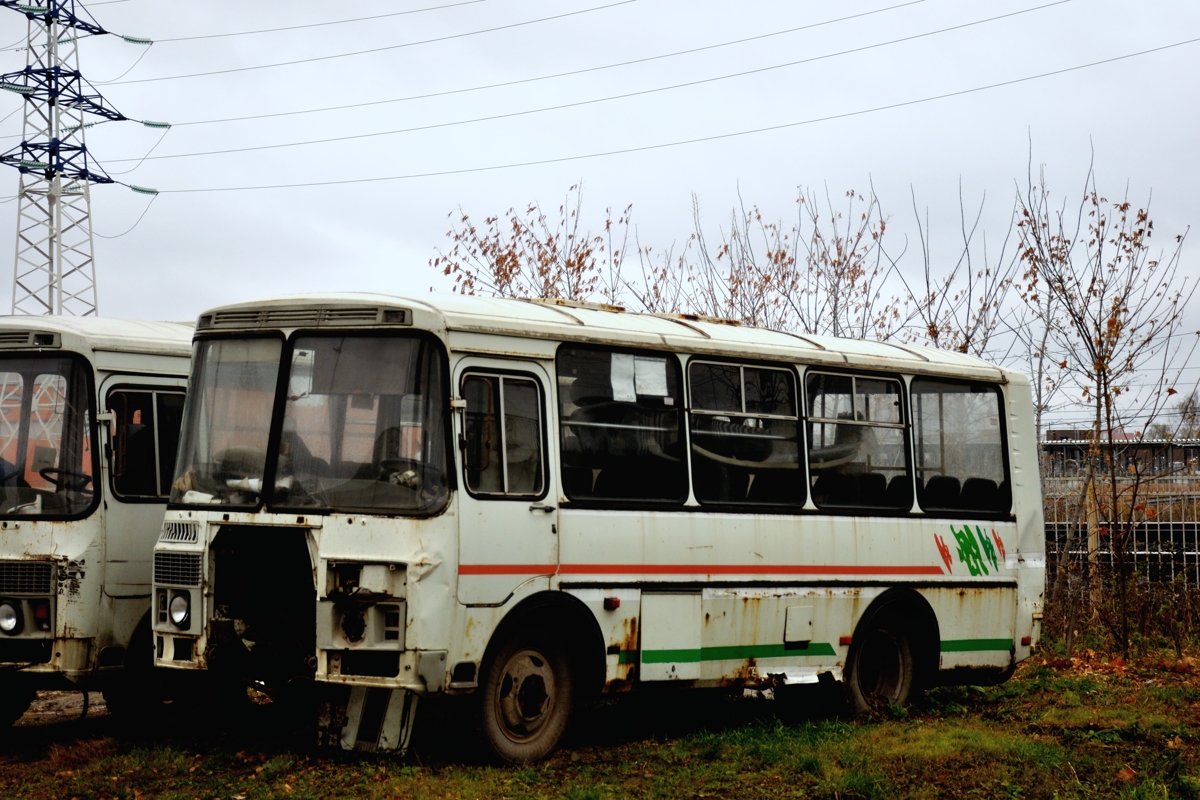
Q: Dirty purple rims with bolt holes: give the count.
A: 0